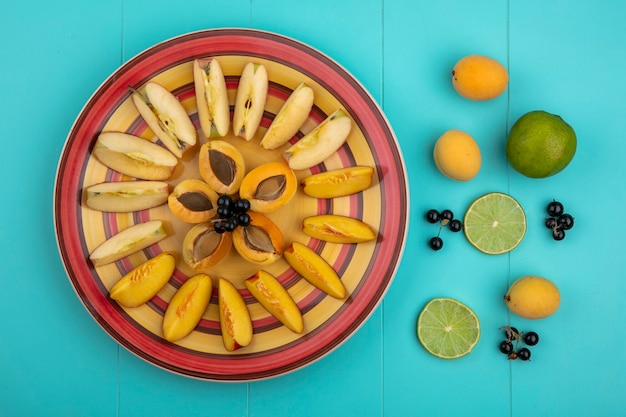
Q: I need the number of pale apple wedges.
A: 8